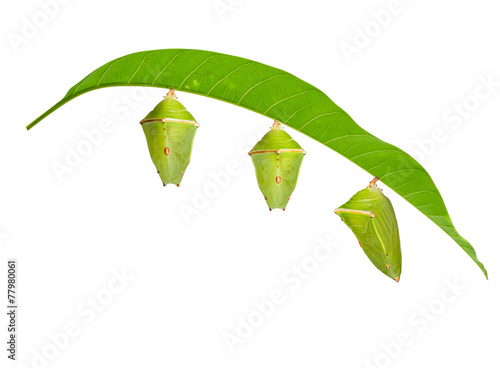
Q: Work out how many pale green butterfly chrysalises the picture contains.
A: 3